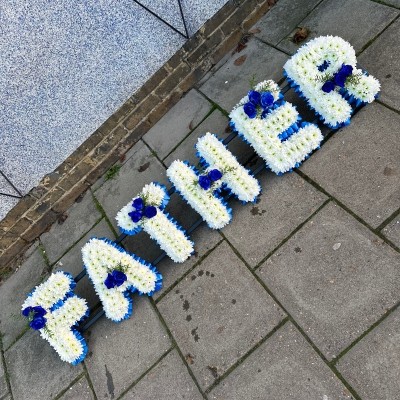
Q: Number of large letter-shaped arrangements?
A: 6